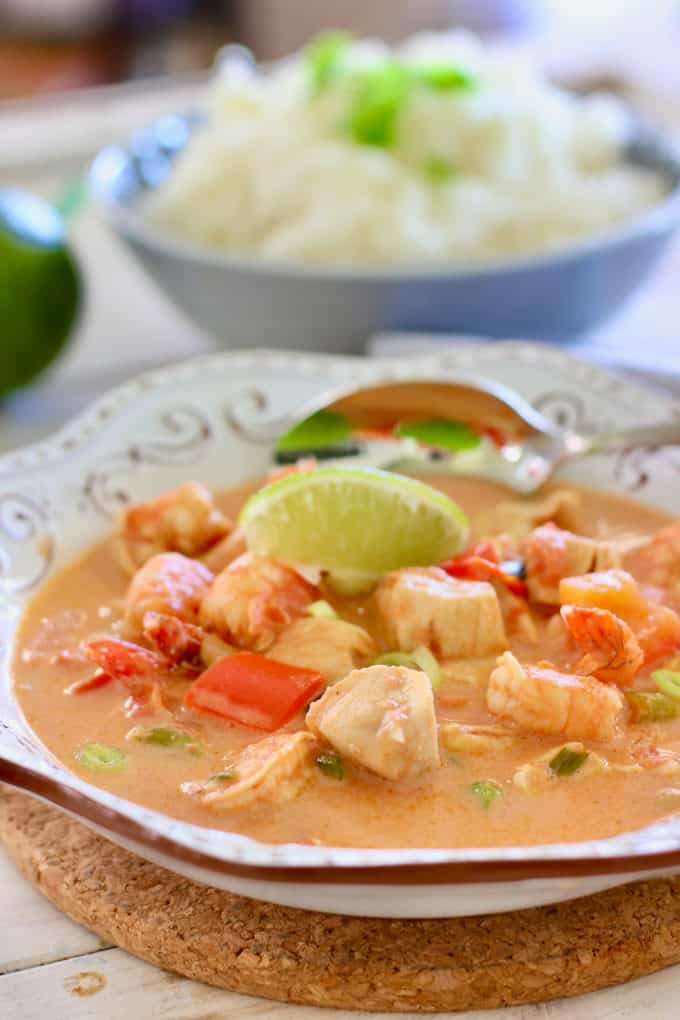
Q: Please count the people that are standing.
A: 0